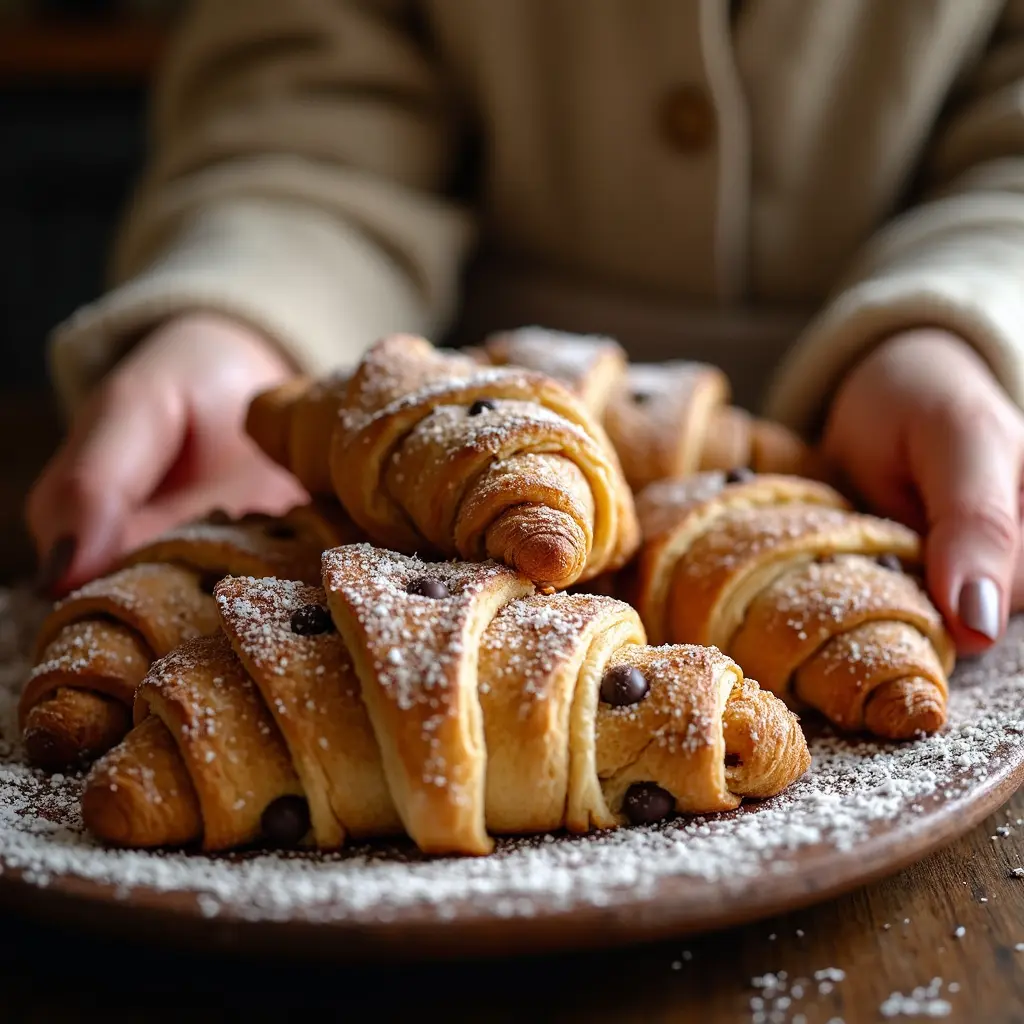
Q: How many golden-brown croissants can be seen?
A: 5